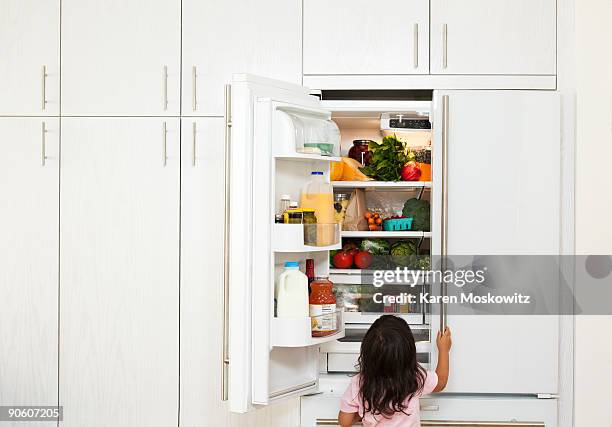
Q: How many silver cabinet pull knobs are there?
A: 8